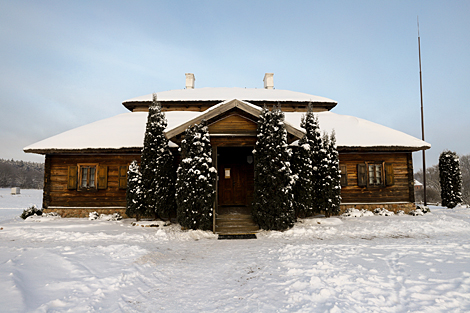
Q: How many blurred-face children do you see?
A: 0